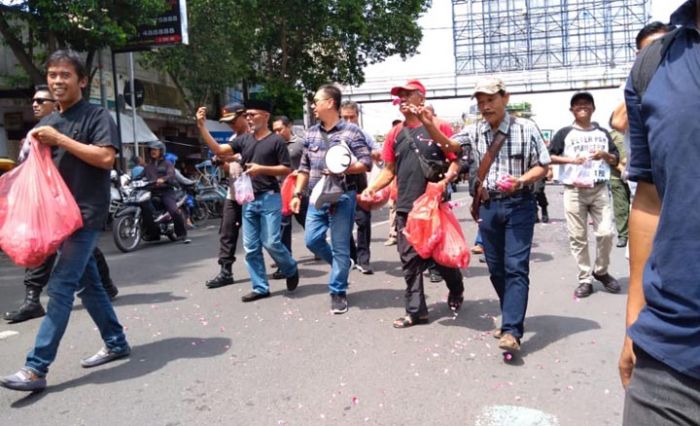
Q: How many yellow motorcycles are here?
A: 0